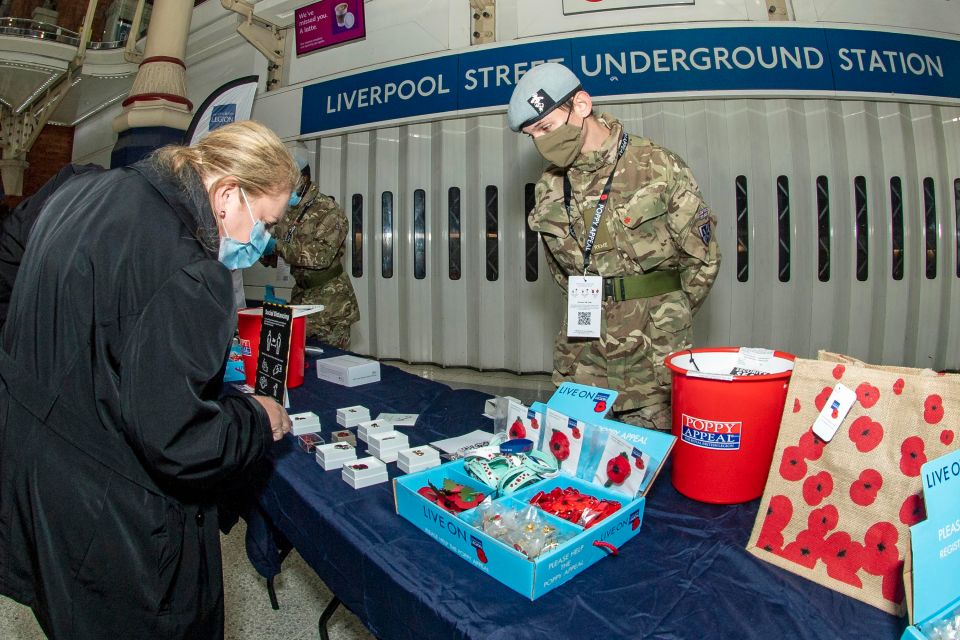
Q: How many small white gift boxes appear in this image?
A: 7